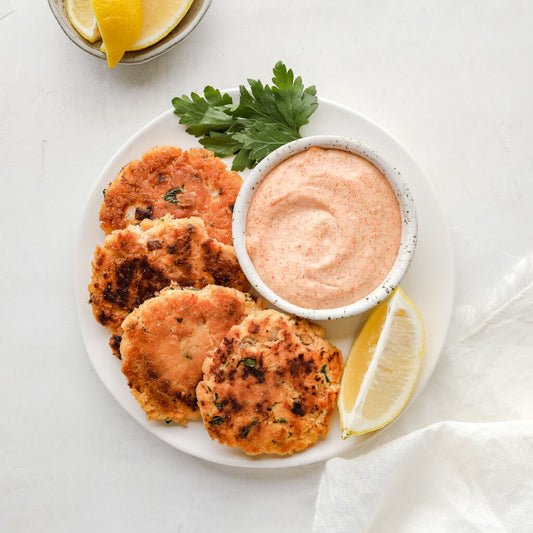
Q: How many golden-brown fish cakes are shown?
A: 4